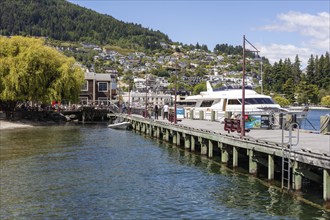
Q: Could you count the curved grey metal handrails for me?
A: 2